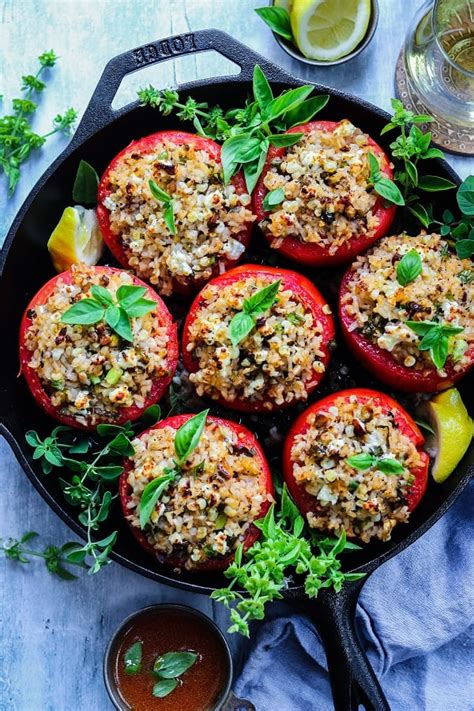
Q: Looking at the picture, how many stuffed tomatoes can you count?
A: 7